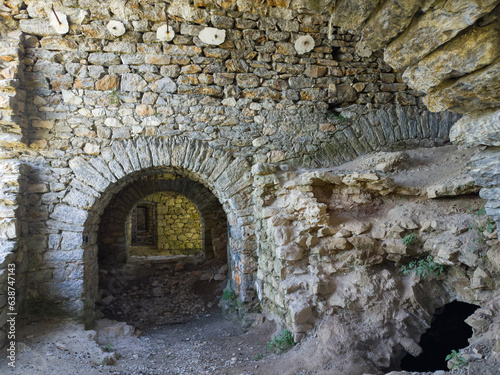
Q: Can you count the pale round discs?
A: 5